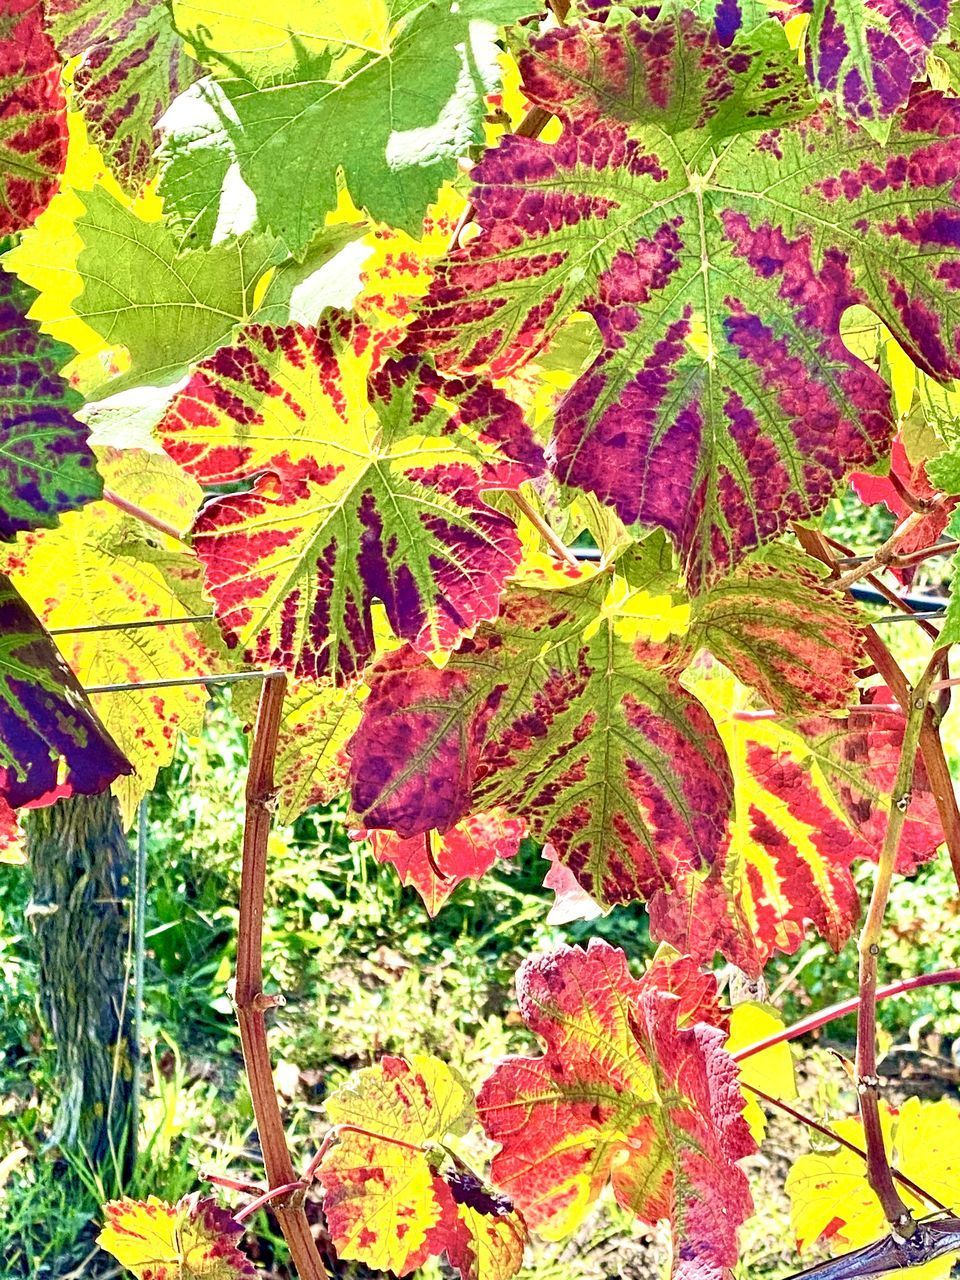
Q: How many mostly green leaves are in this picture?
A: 2